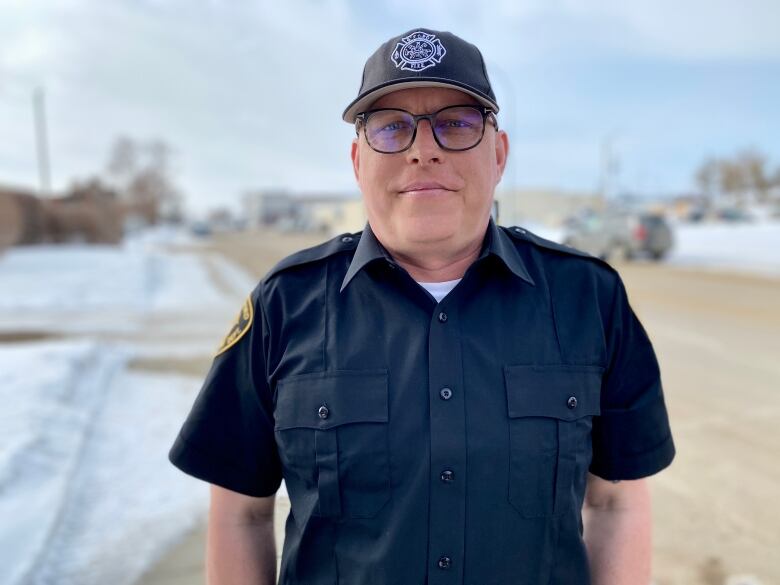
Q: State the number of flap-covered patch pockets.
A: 2